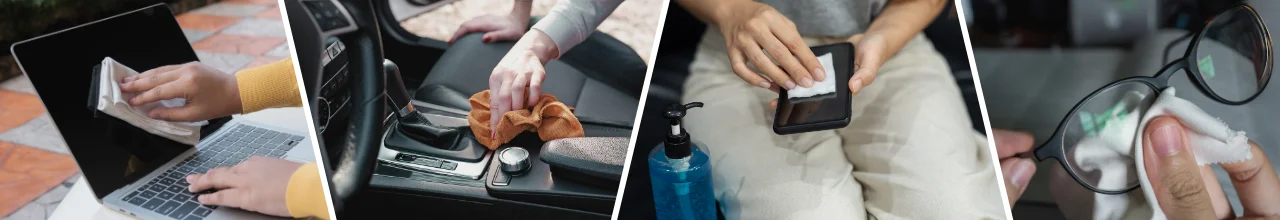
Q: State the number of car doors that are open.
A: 1